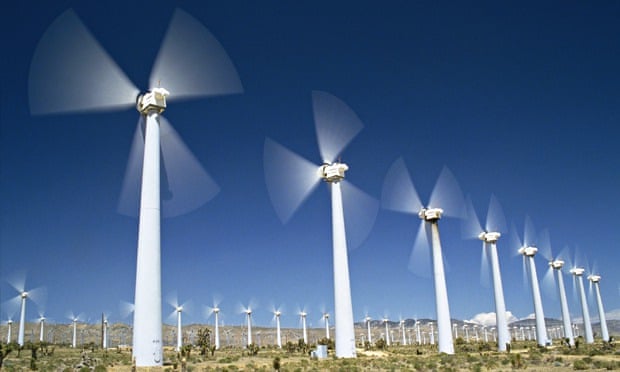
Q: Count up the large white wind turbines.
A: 8